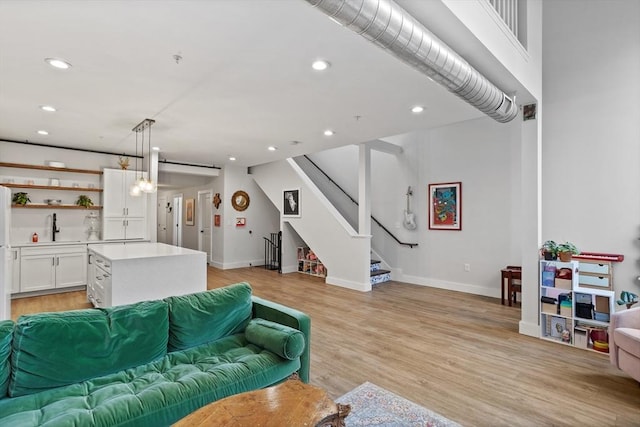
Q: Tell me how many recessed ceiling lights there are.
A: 9